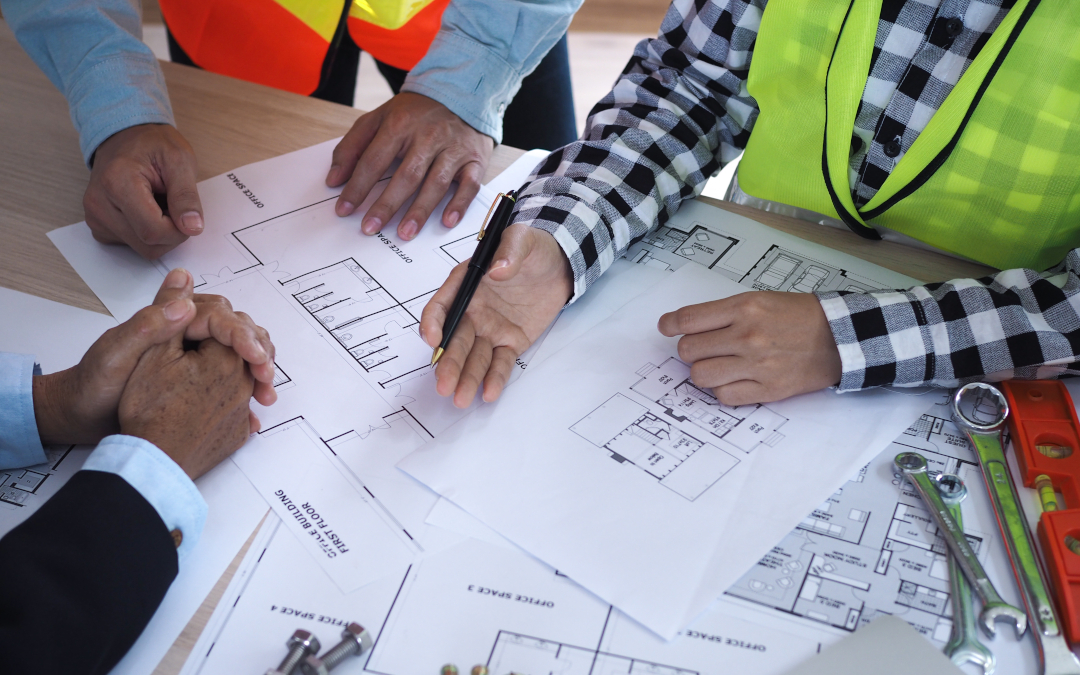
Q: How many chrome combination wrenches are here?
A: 3